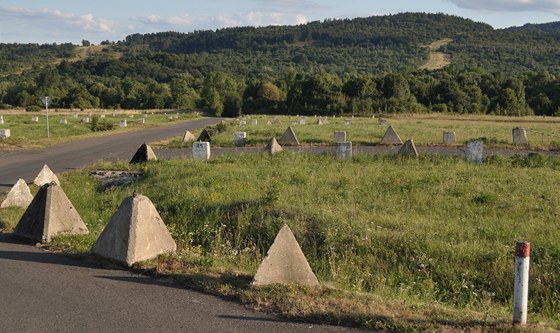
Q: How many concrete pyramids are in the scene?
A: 12